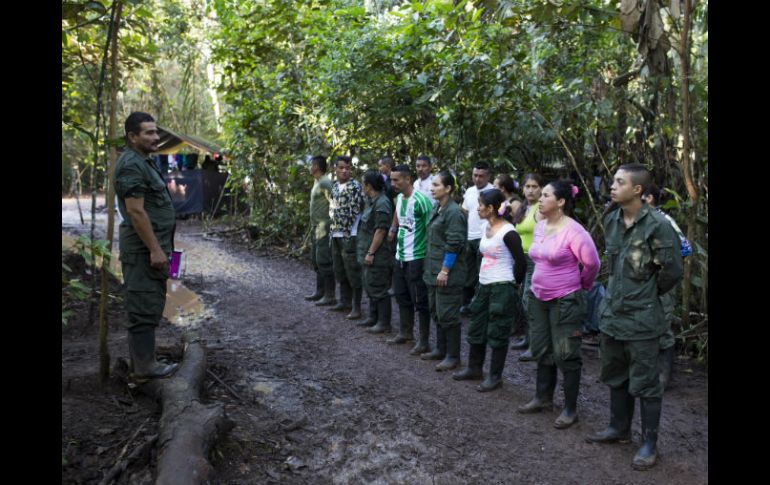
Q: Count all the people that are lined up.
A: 14